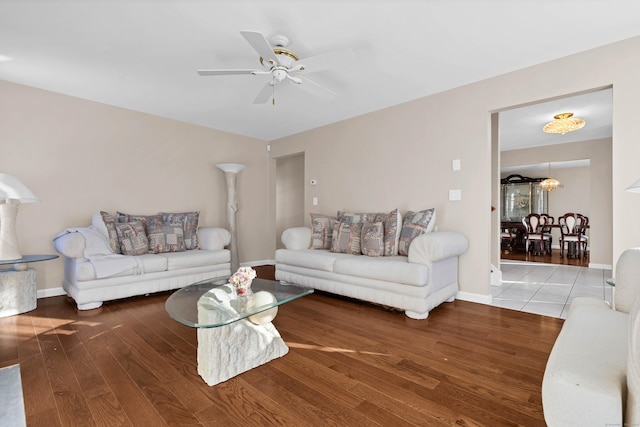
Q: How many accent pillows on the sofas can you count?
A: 11